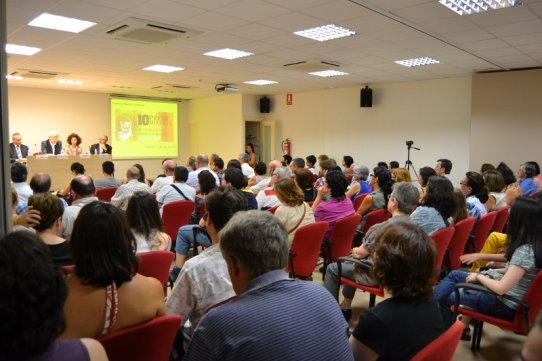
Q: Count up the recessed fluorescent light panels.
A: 9